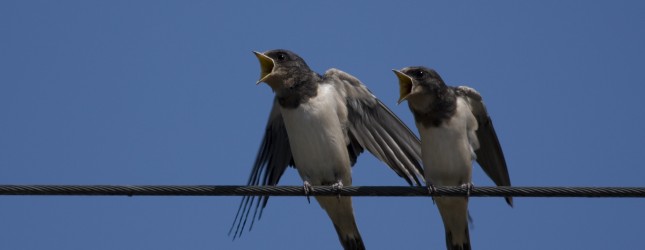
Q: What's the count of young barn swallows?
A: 2